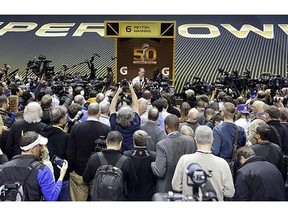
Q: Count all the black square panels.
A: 2